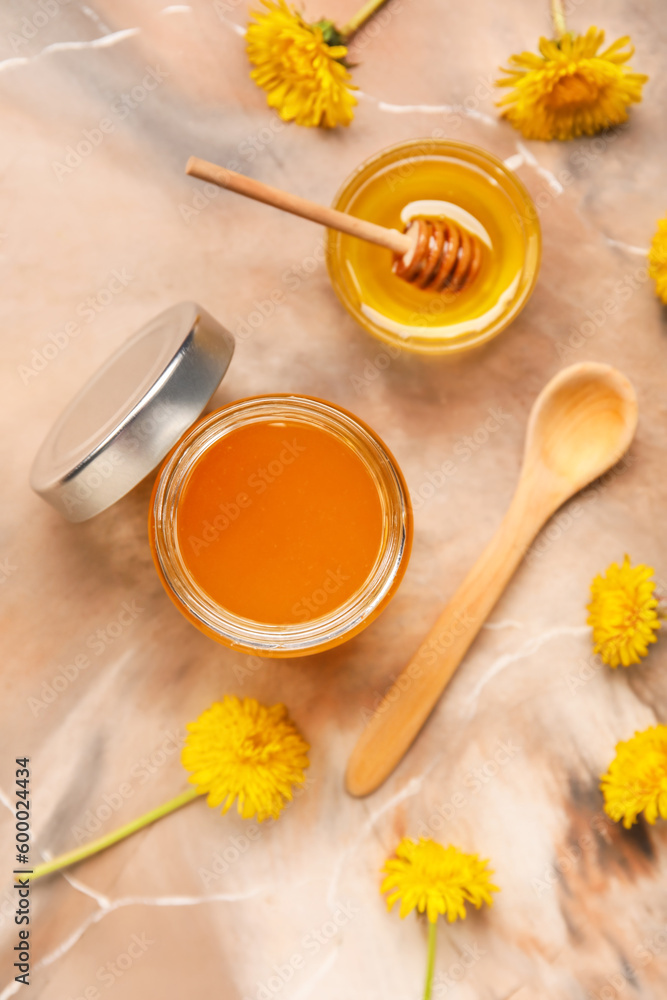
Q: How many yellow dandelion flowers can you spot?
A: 7